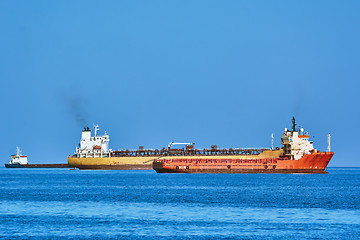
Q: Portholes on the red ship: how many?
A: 5